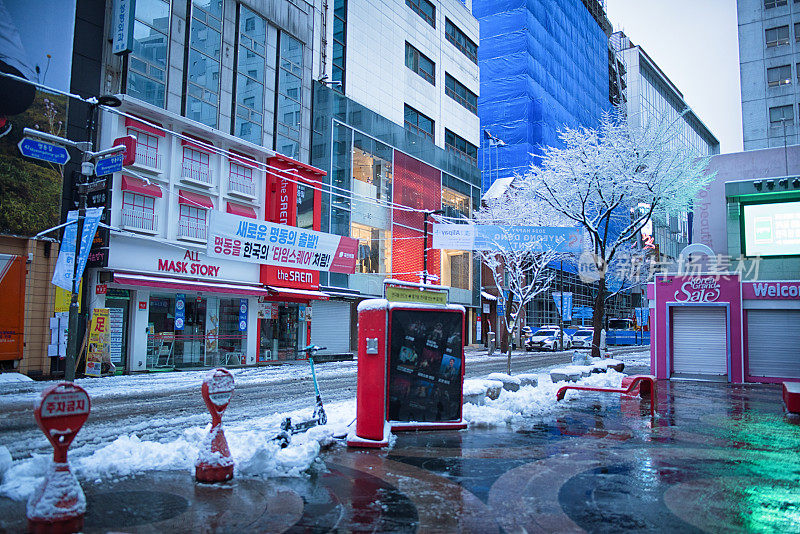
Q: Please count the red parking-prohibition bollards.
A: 2